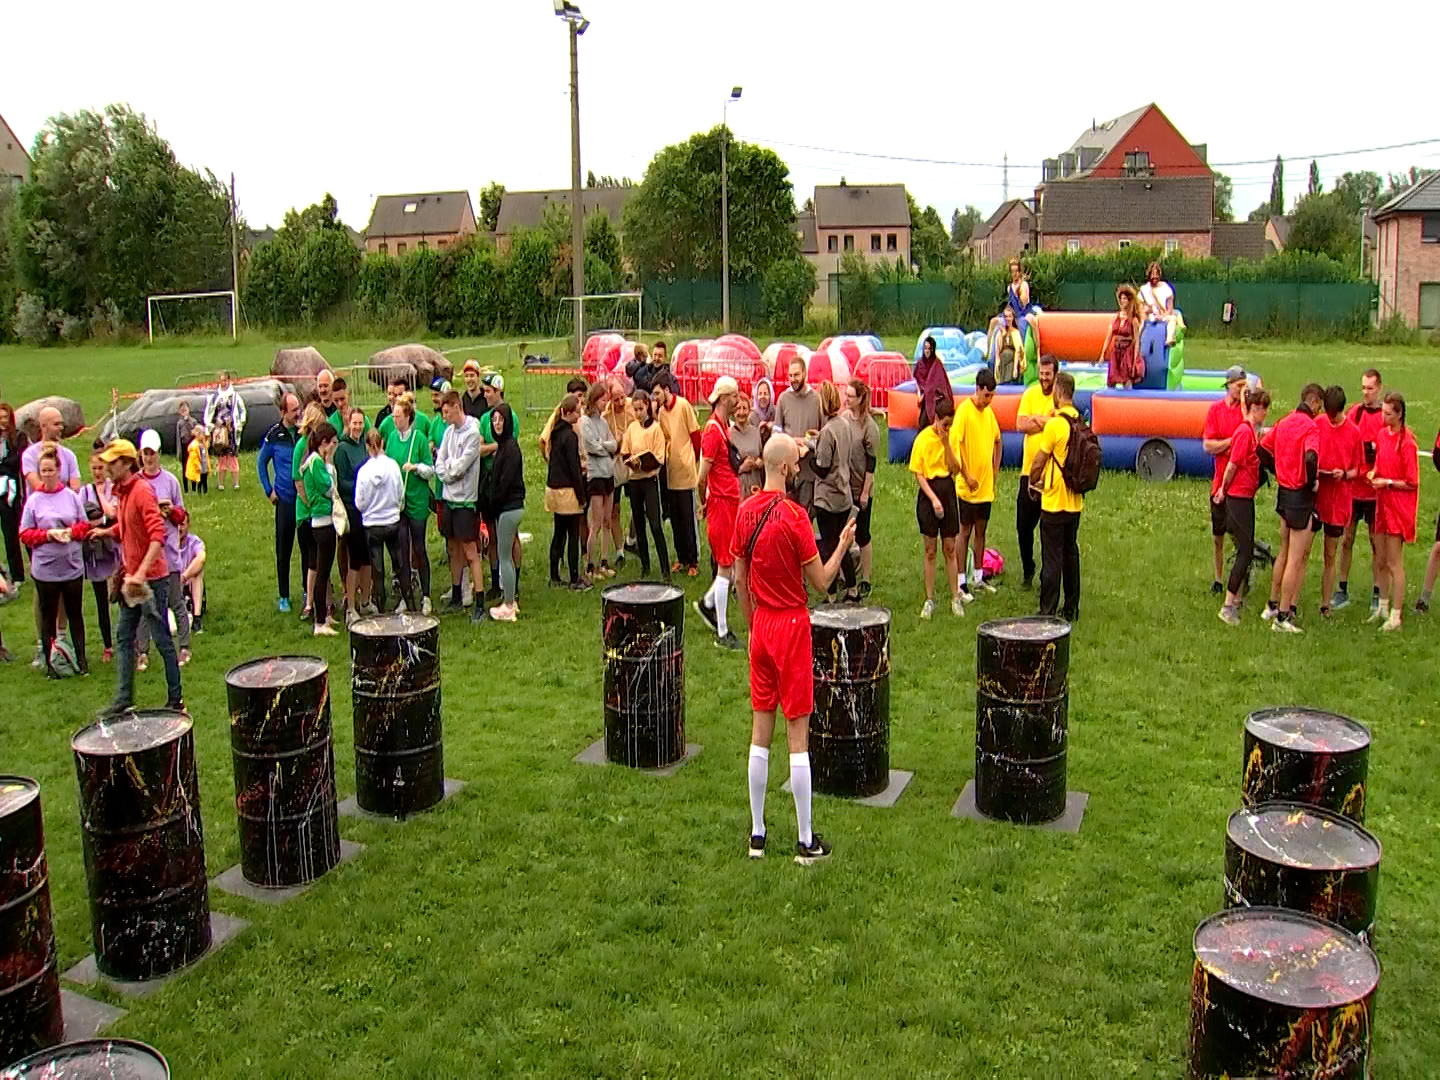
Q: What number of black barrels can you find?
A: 11